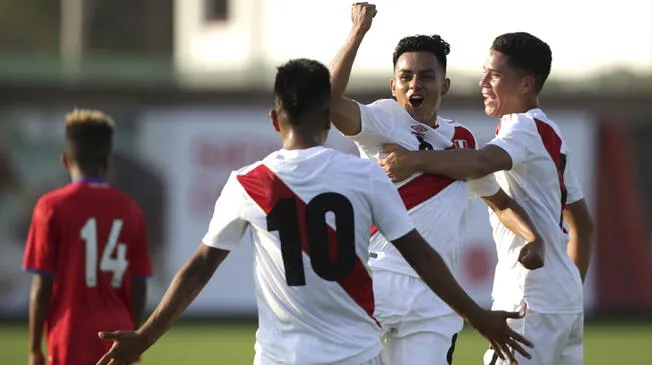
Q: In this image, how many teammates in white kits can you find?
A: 3